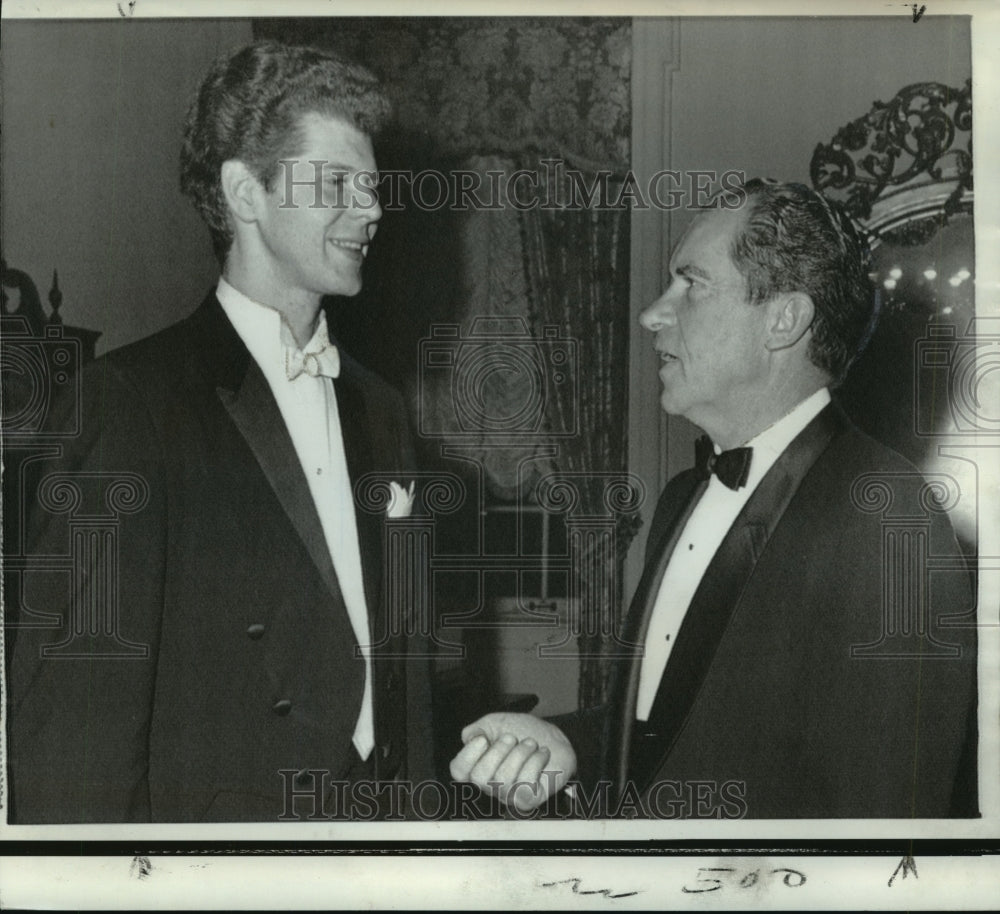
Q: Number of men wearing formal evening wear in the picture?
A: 2